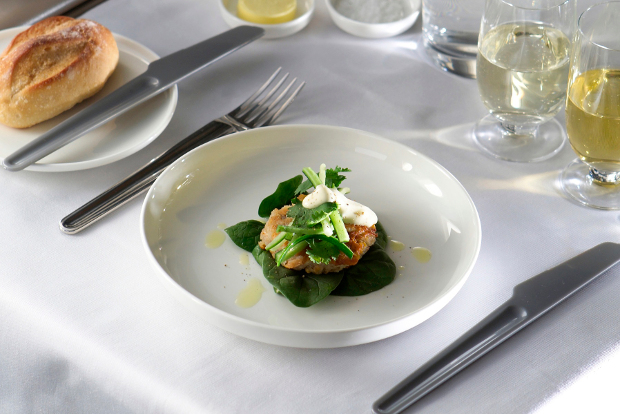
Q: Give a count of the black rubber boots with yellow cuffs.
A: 0